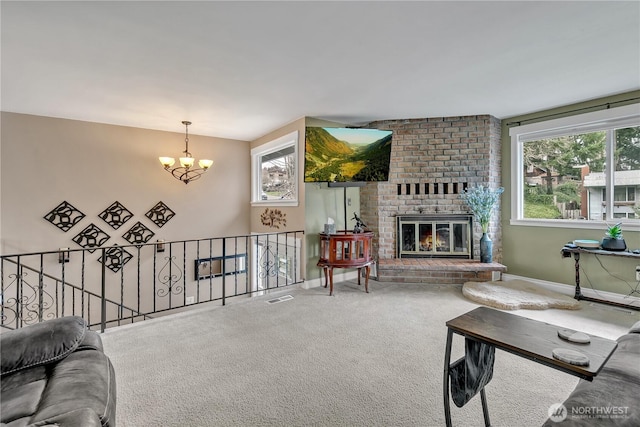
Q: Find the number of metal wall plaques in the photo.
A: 6